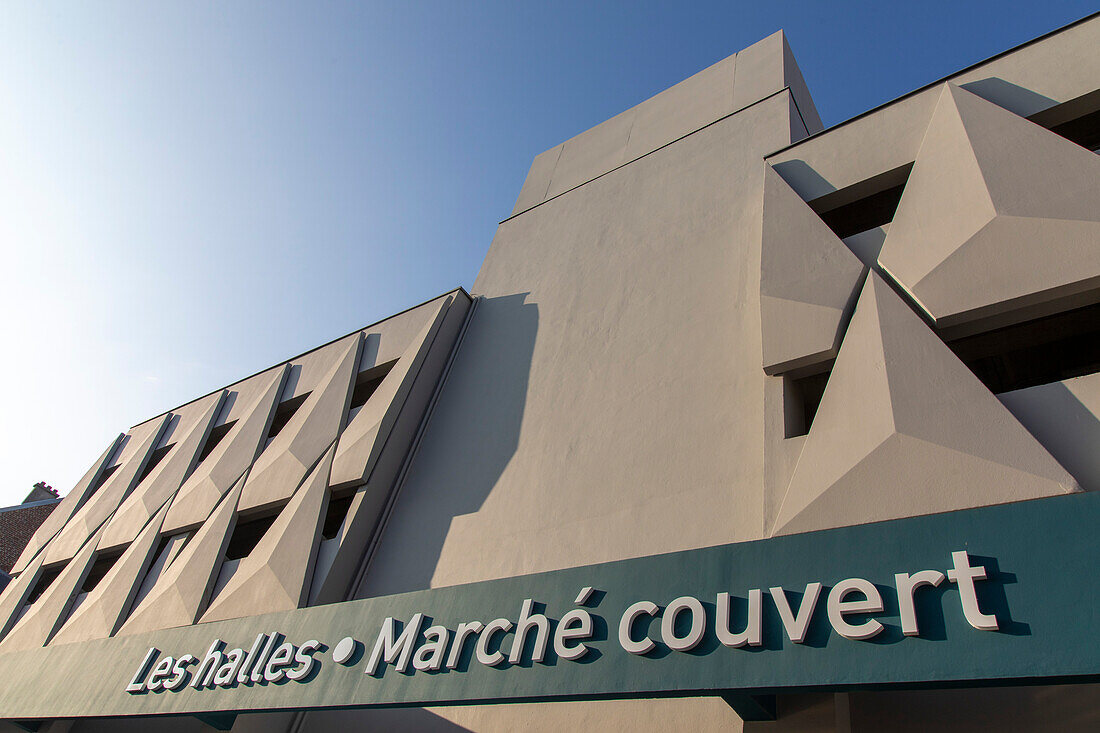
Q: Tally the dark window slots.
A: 14